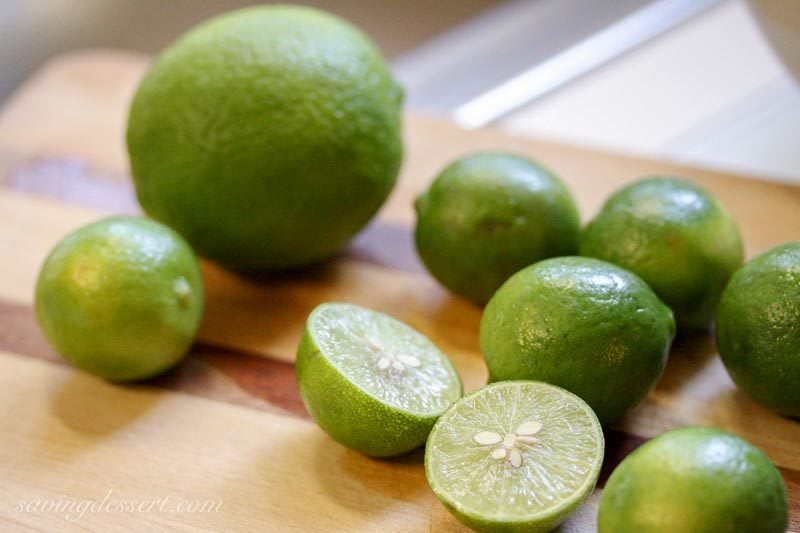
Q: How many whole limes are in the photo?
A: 7